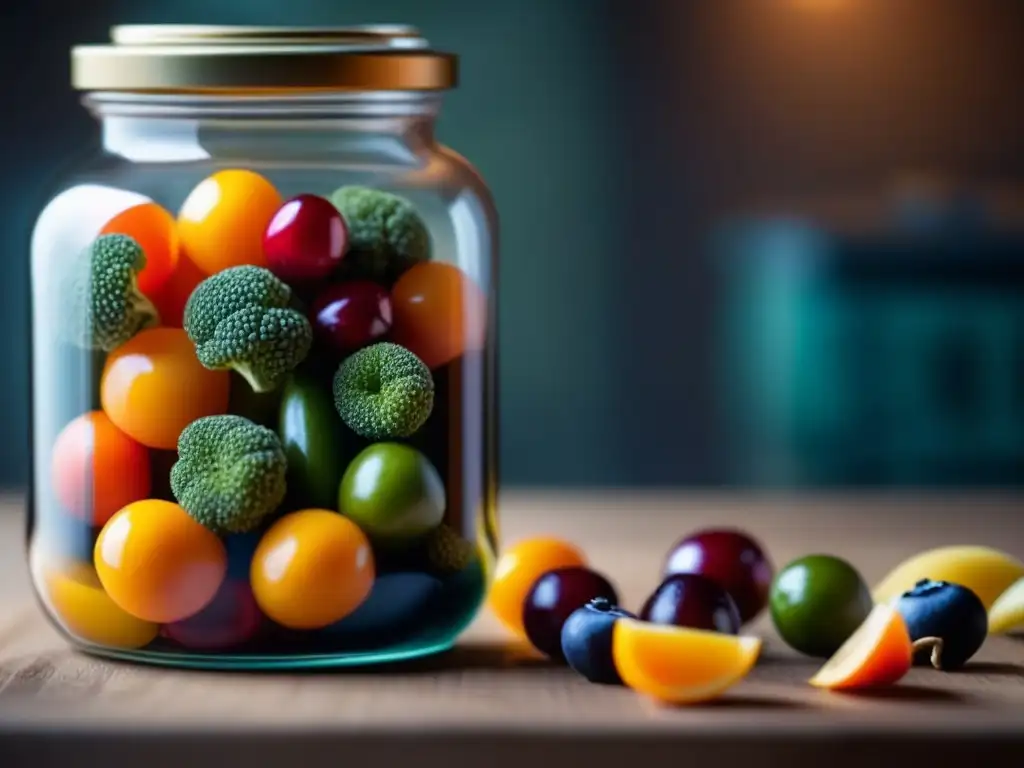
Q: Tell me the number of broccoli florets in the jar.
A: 5